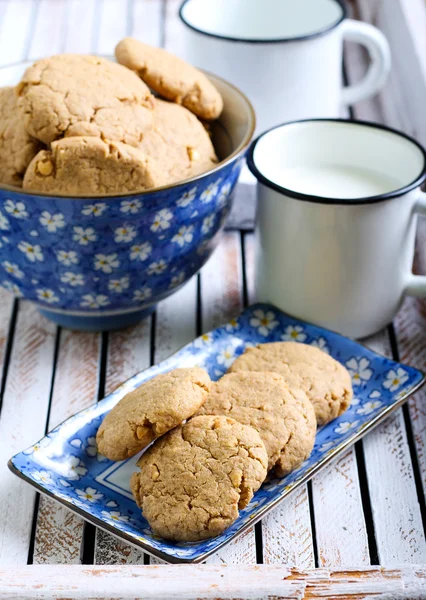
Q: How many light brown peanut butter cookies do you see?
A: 9